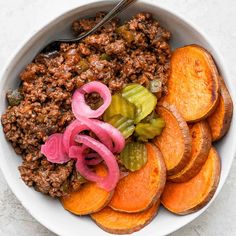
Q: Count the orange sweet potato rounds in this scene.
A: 8